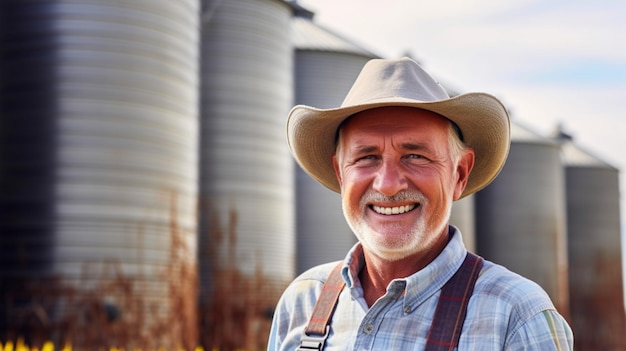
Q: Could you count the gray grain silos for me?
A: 6